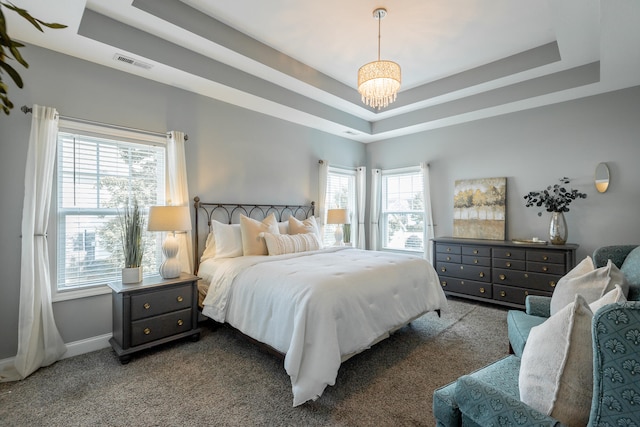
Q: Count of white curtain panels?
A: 6